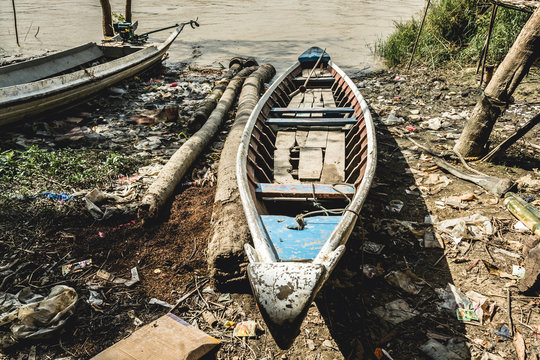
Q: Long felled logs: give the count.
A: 3